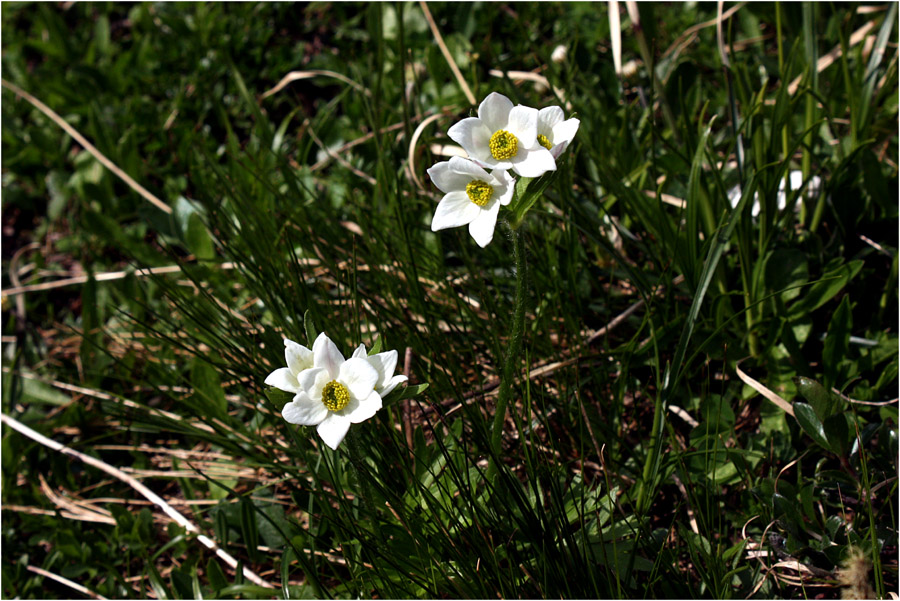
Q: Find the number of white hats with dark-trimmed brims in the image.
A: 0